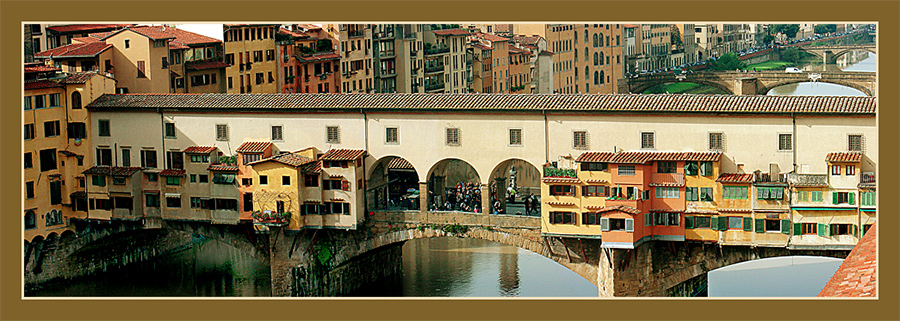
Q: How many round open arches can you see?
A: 3